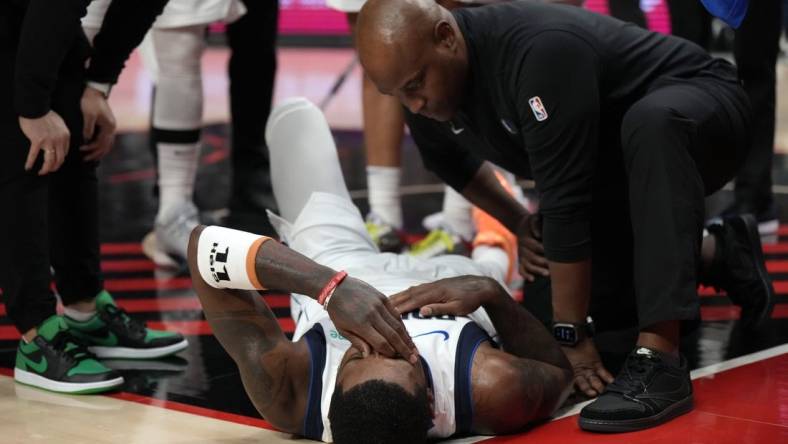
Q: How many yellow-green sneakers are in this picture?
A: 2